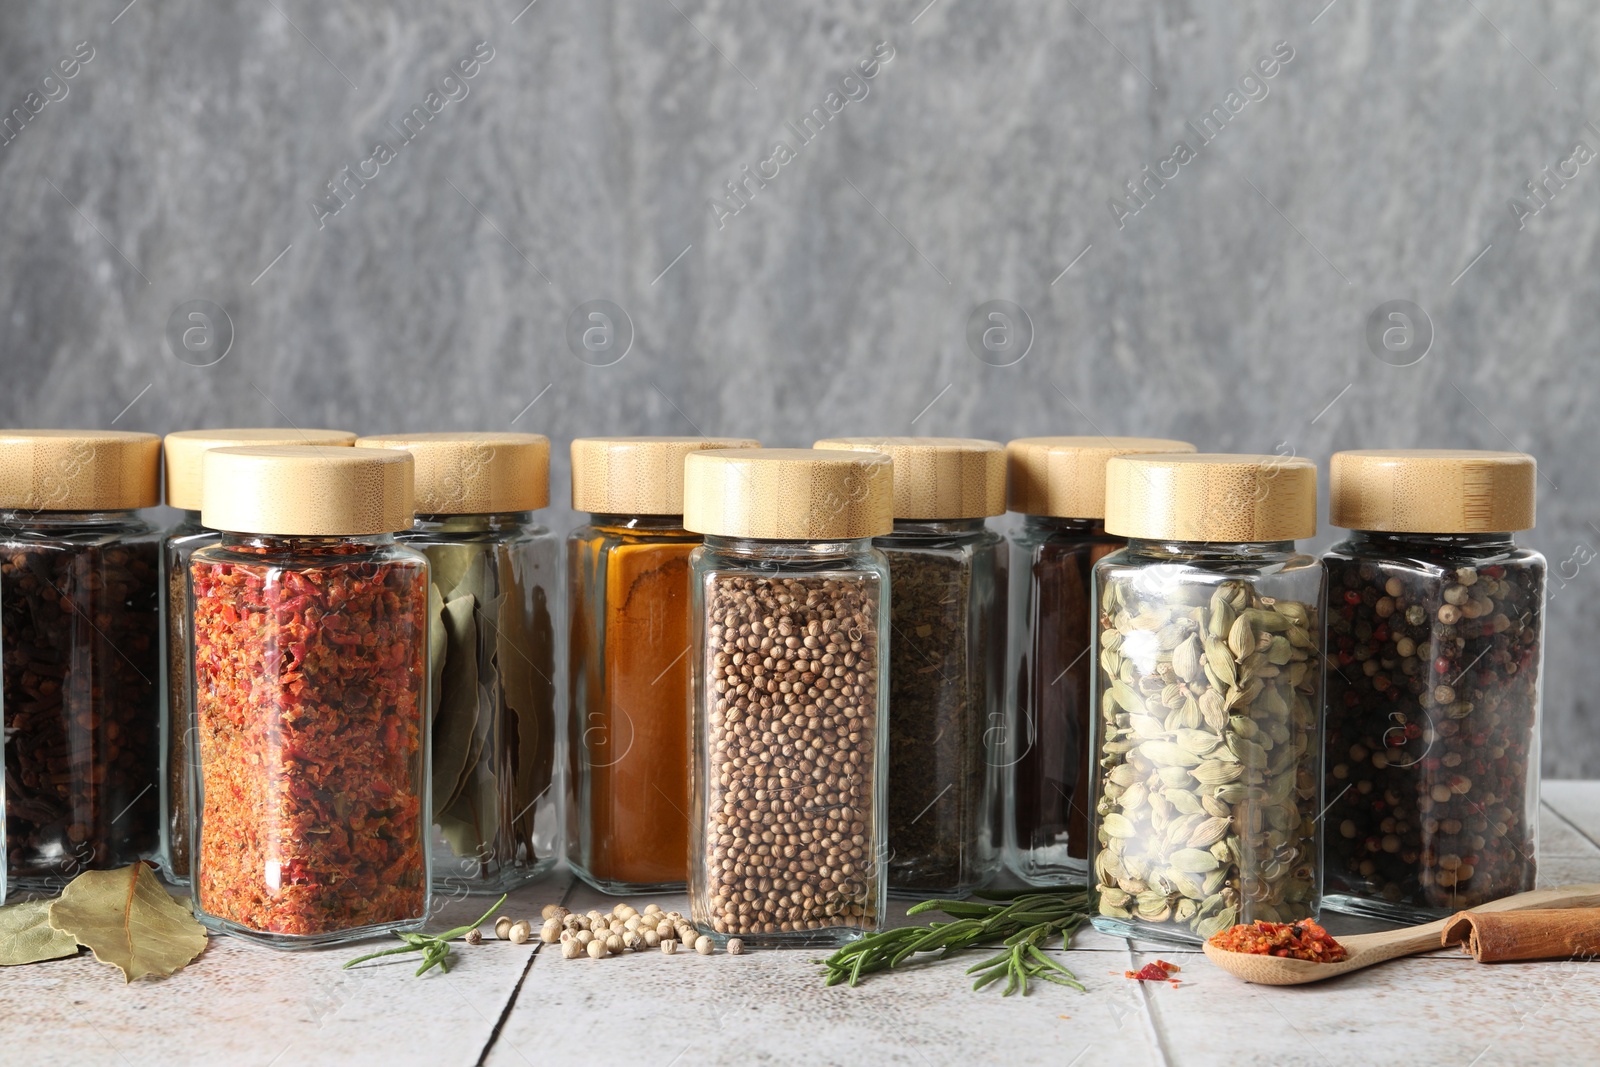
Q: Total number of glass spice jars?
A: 10